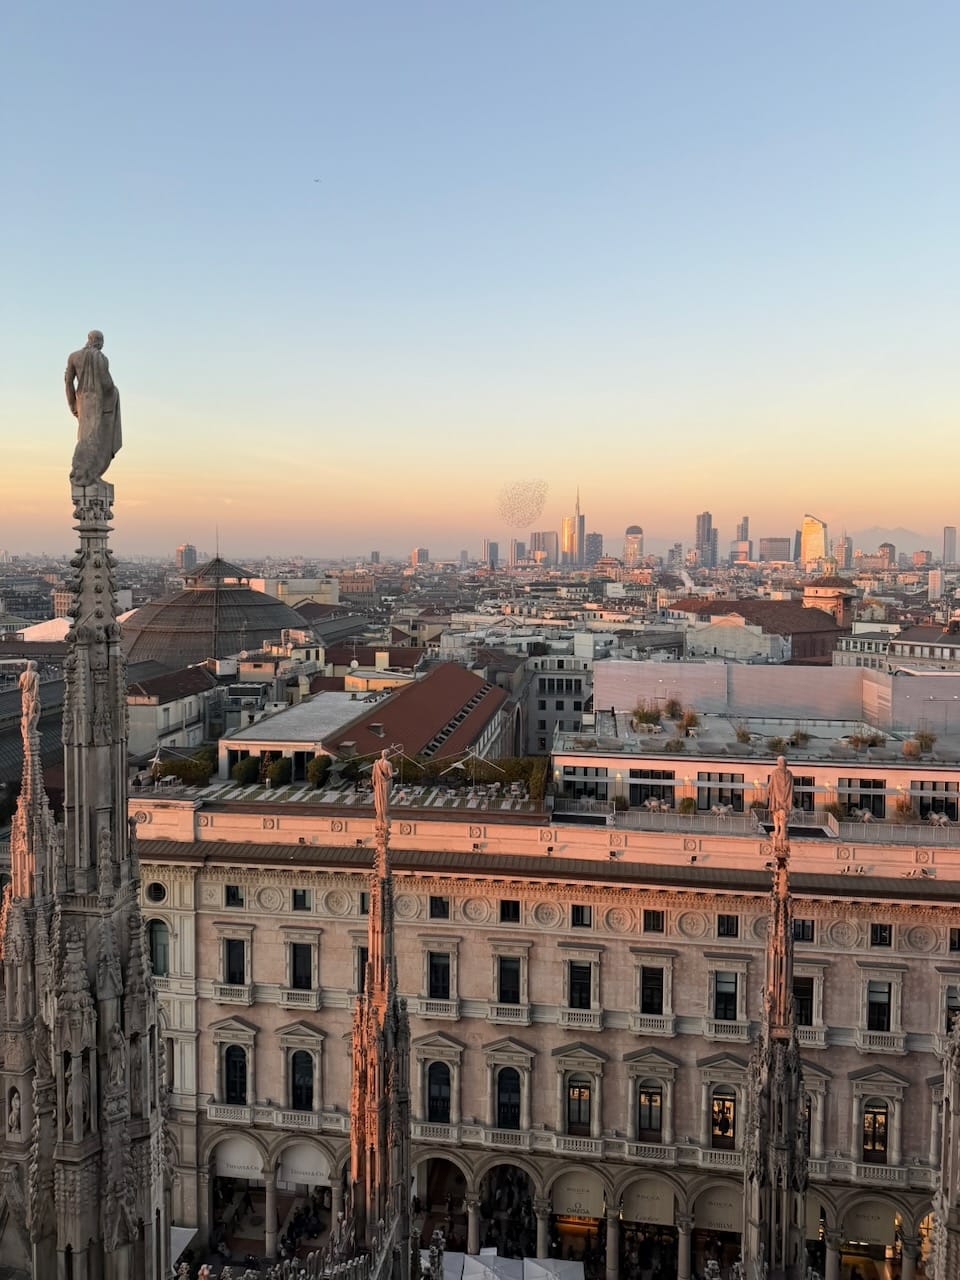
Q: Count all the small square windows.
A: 11